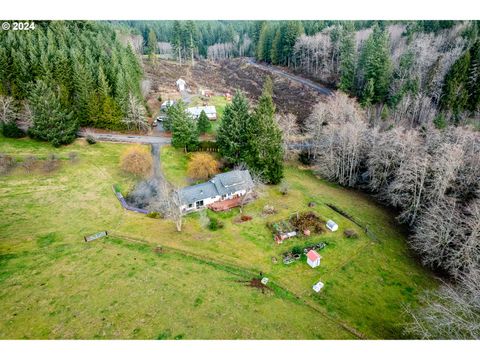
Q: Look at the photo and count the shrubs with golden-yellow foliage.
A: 2